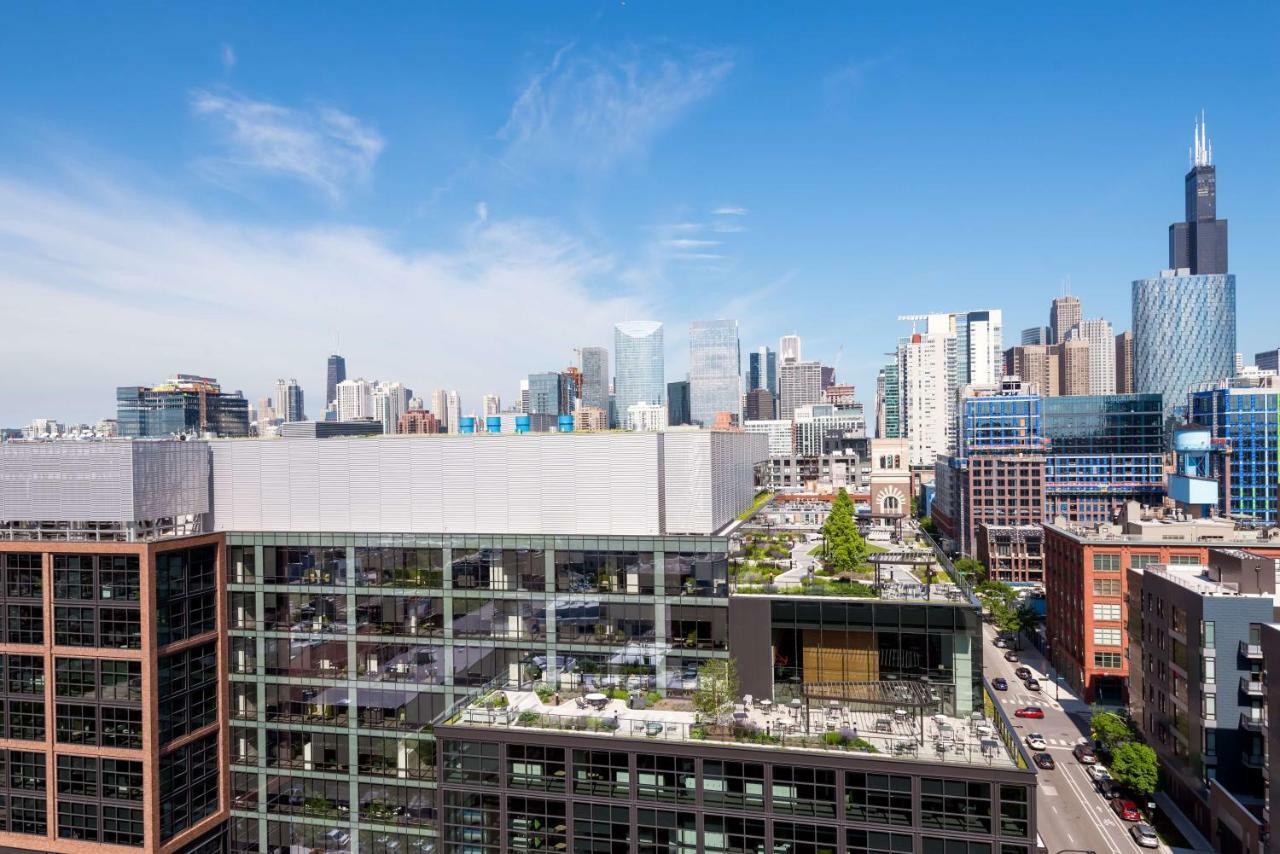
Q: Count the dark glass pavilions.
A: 1